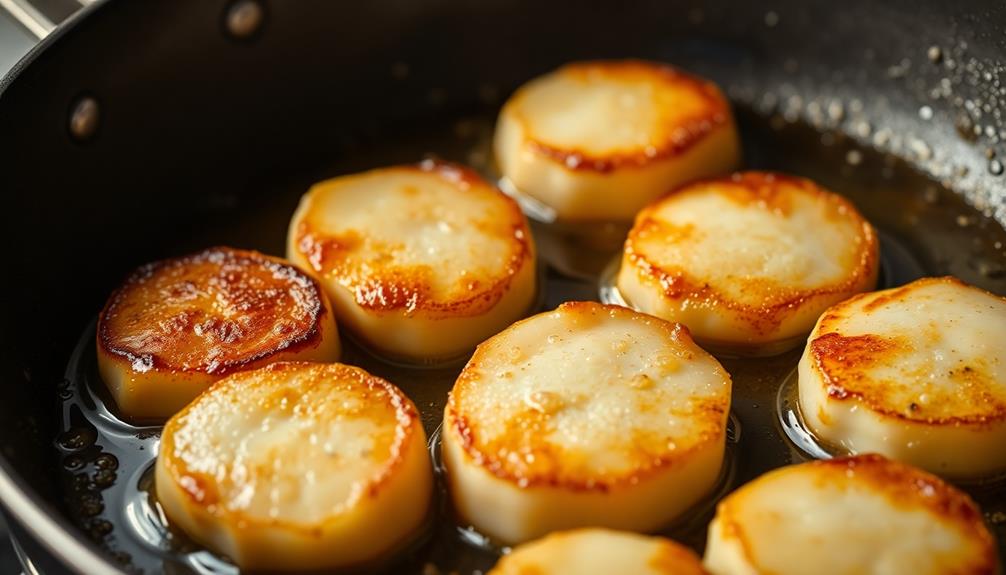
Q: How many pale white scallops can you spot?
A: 8